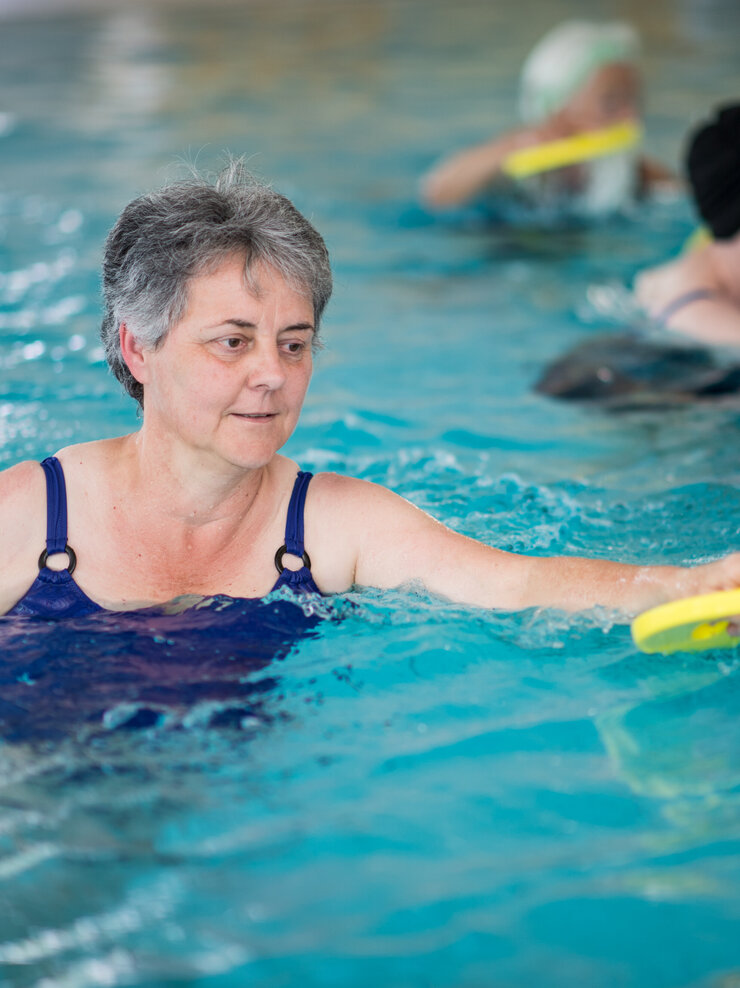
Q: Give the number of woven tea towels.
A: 0